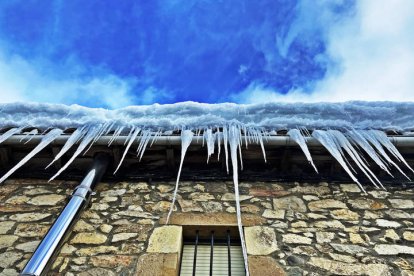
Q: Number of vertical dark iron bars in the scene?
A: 3